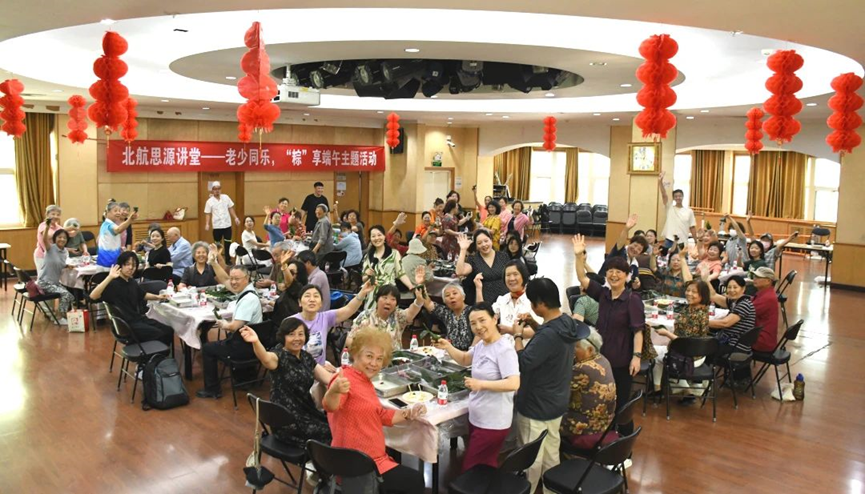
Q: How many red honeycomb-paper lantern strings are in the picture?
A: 12